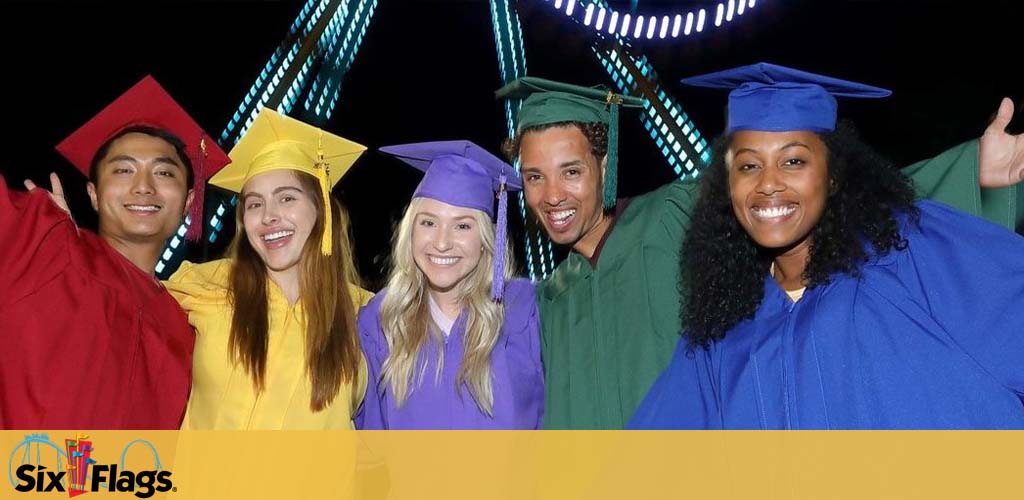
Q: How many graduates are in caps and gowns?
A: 5